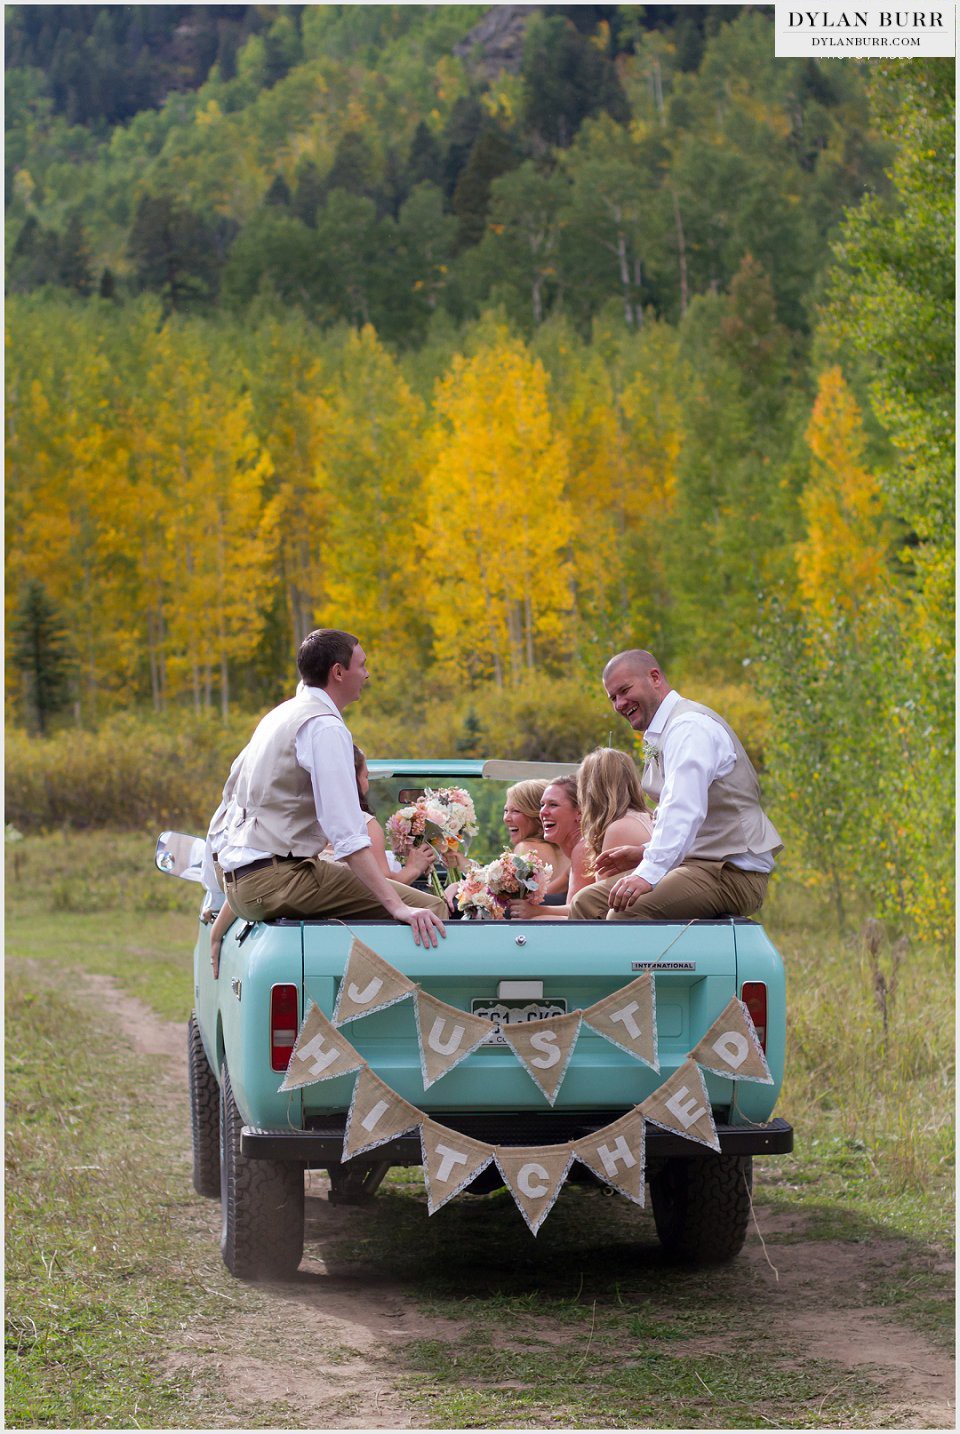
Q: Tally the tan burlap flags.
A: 11